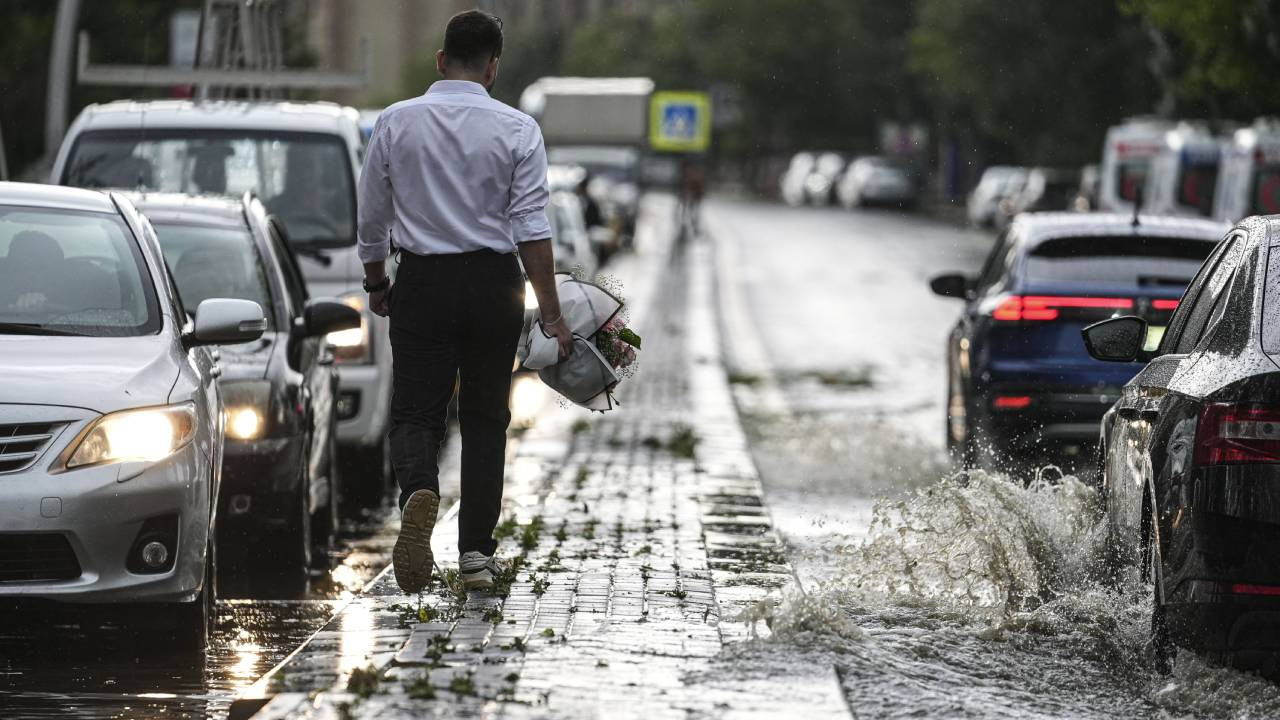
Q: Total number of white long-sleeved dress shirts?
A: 1